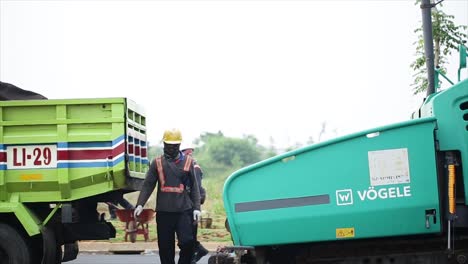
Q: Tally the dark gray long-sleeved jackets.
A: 1